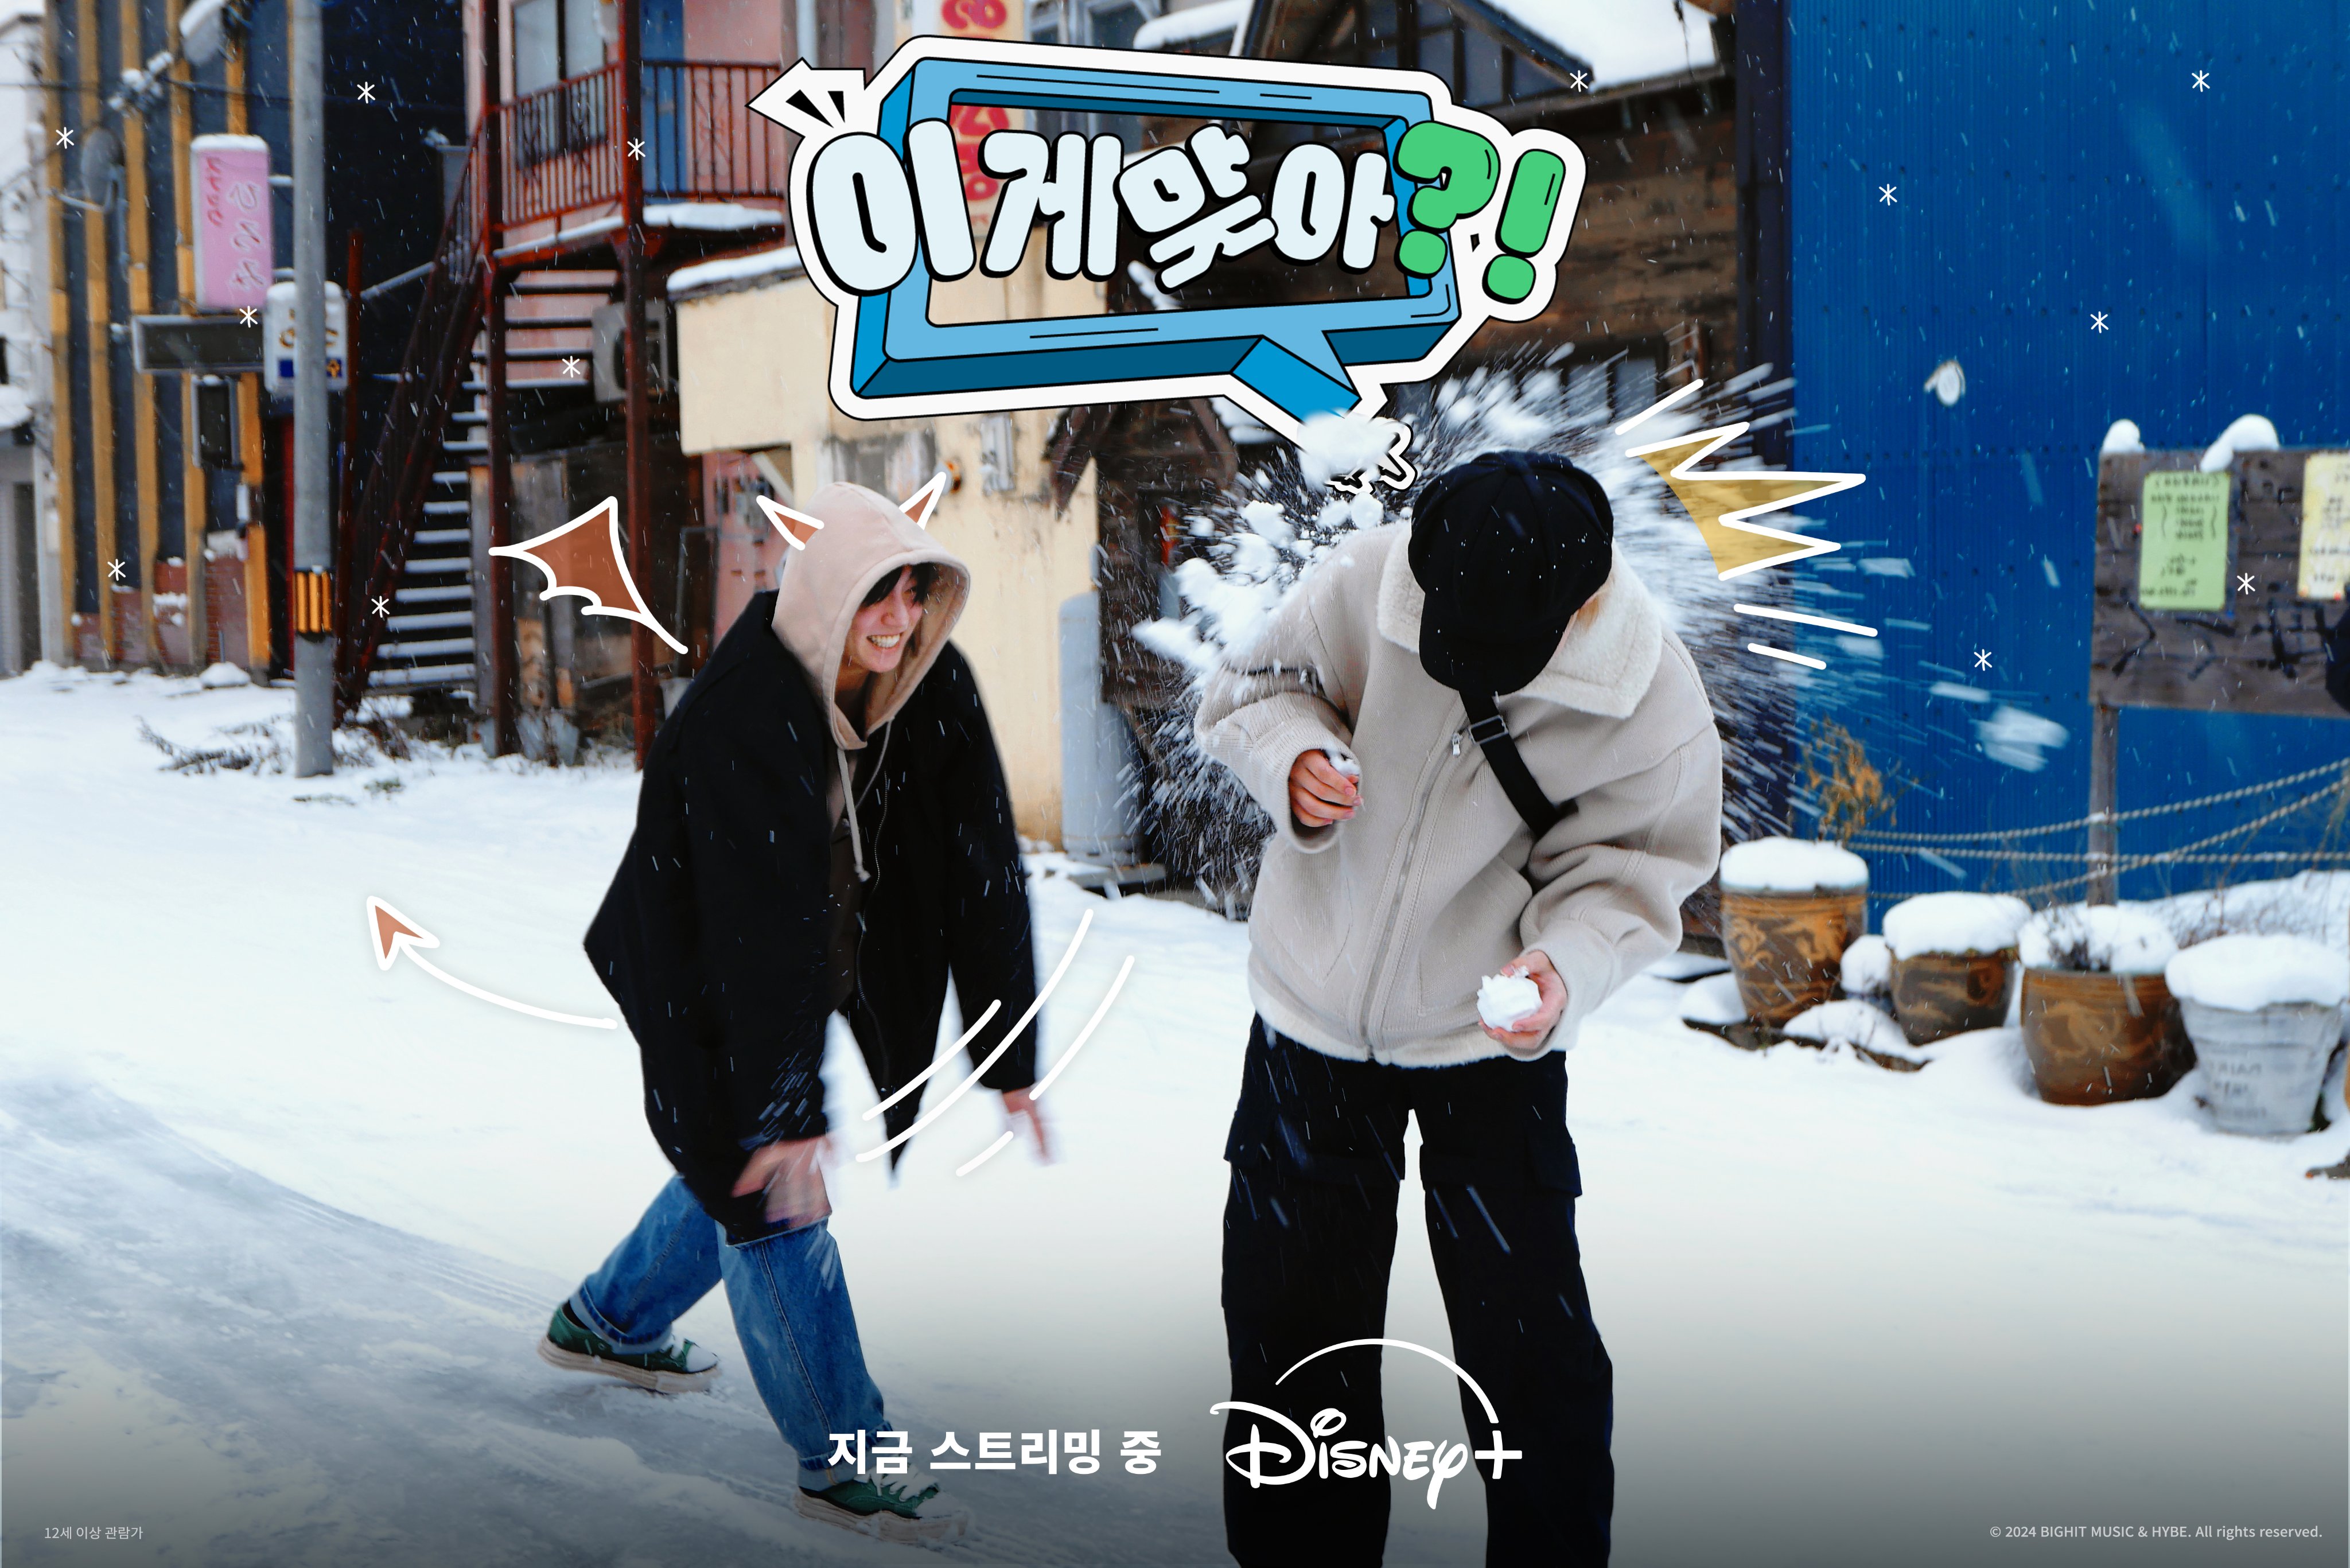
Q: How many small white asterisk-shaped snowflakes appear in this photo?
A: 13